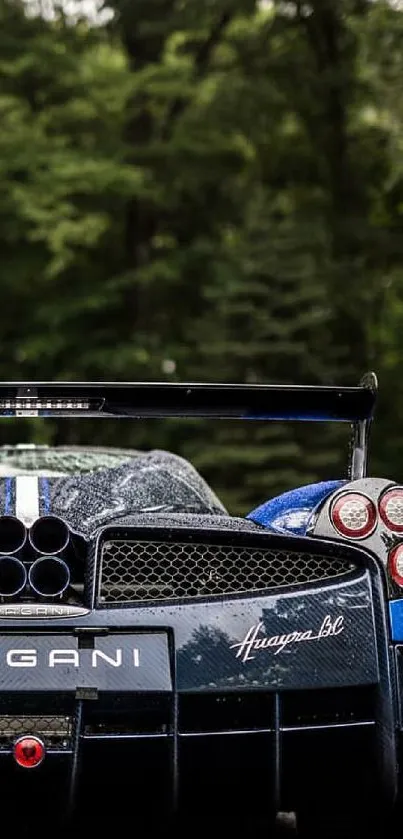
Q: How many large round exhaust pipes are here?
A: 4